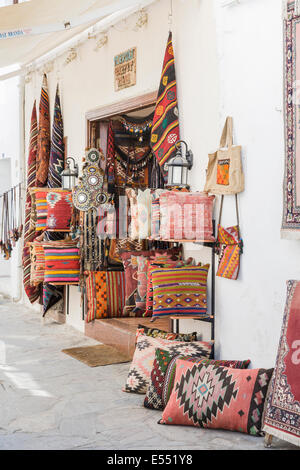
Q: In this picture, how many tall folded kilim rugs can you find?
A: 4